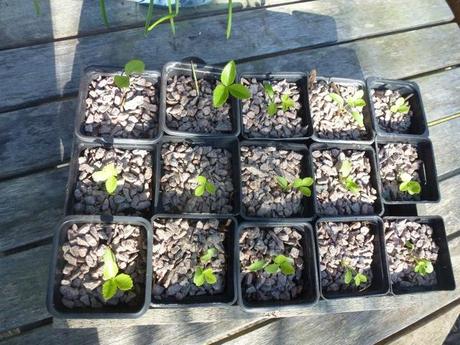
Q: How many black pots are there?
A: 15